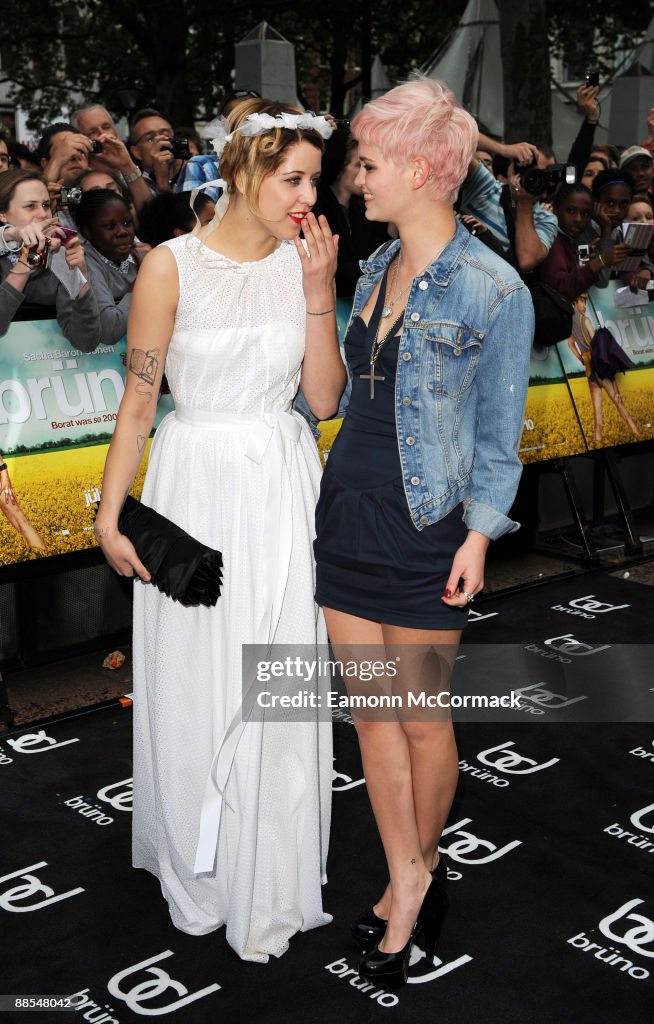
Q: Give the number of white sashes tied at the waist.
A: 1